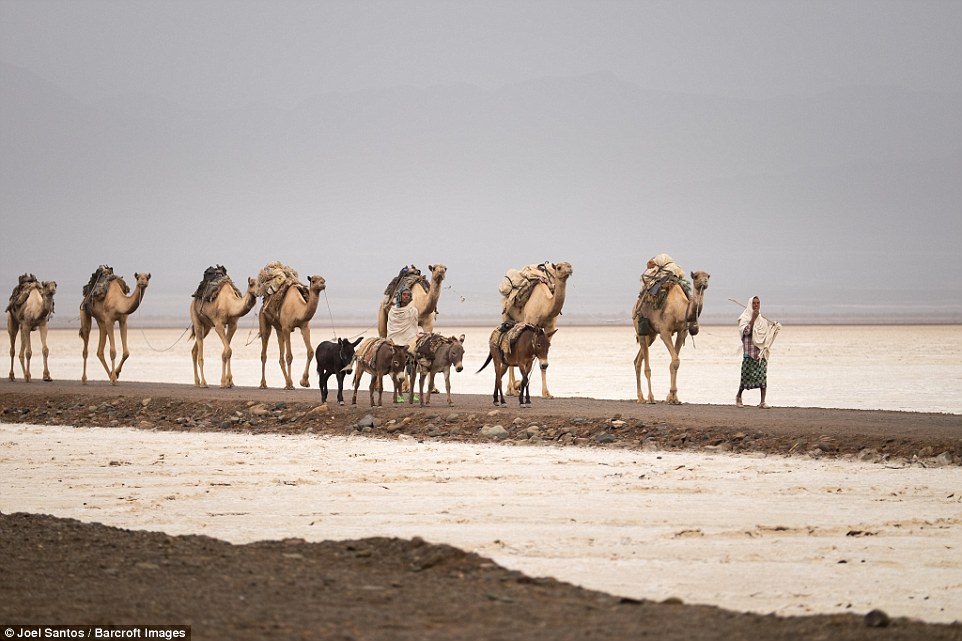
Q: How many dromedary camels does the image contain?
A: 7